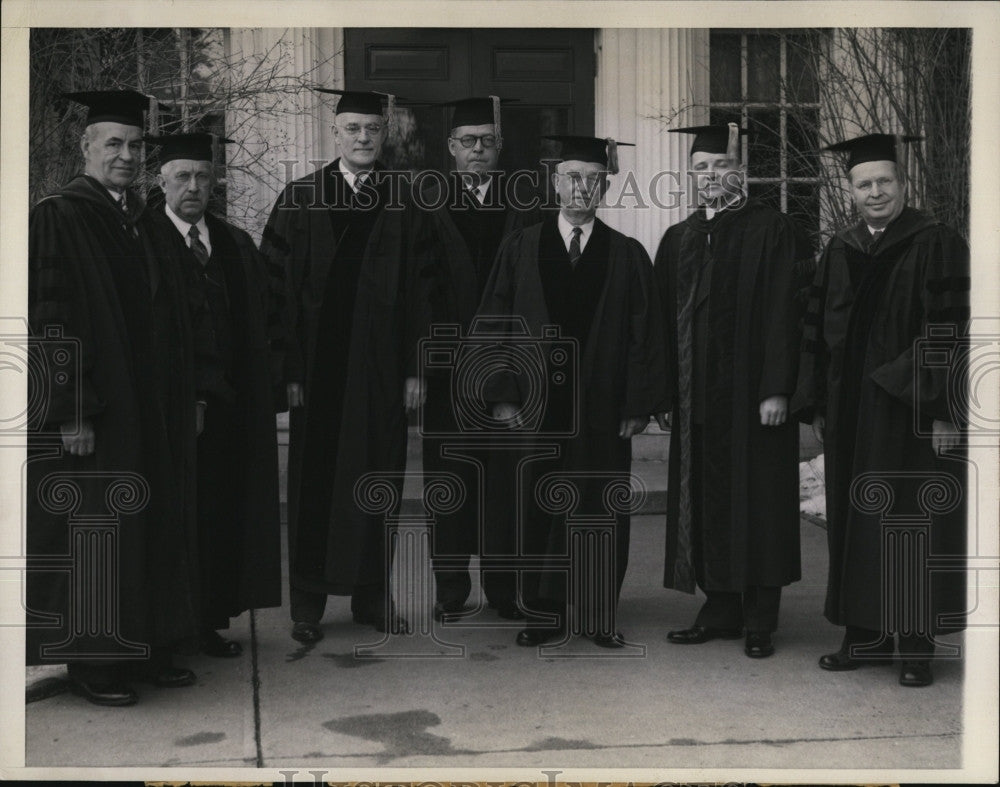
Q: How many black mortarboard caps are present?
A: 7